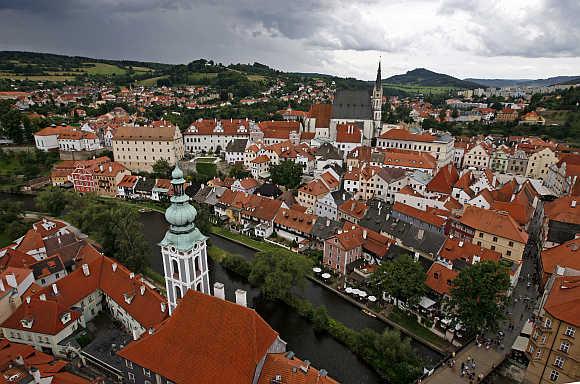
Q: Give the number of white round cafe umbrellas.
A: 6